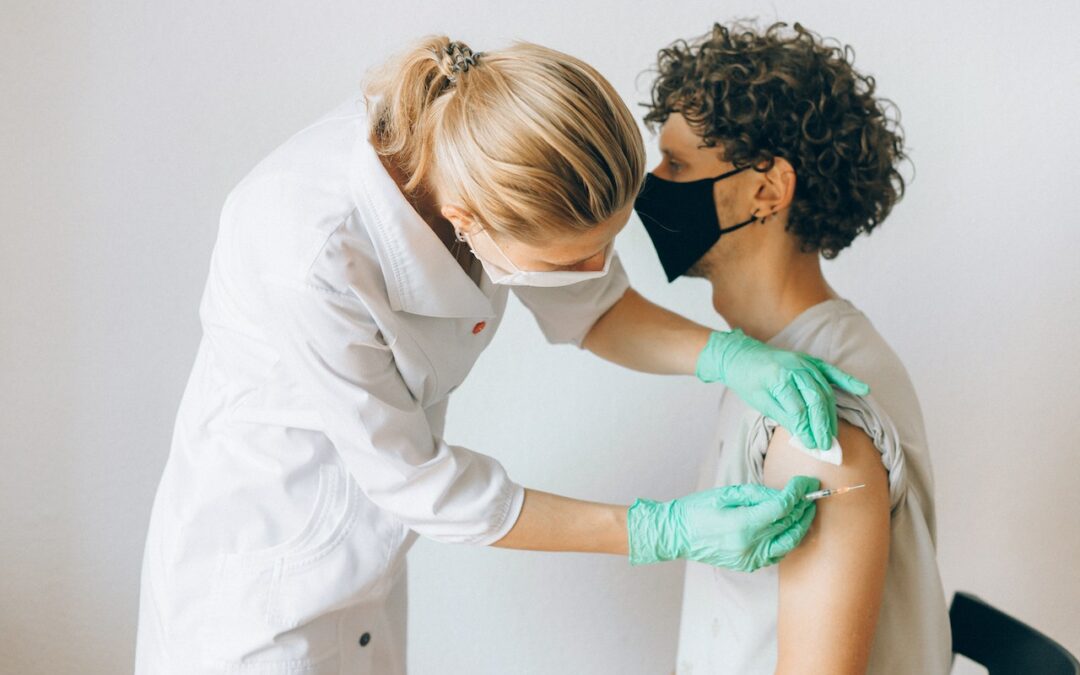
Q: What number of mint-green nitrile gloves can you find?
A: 2